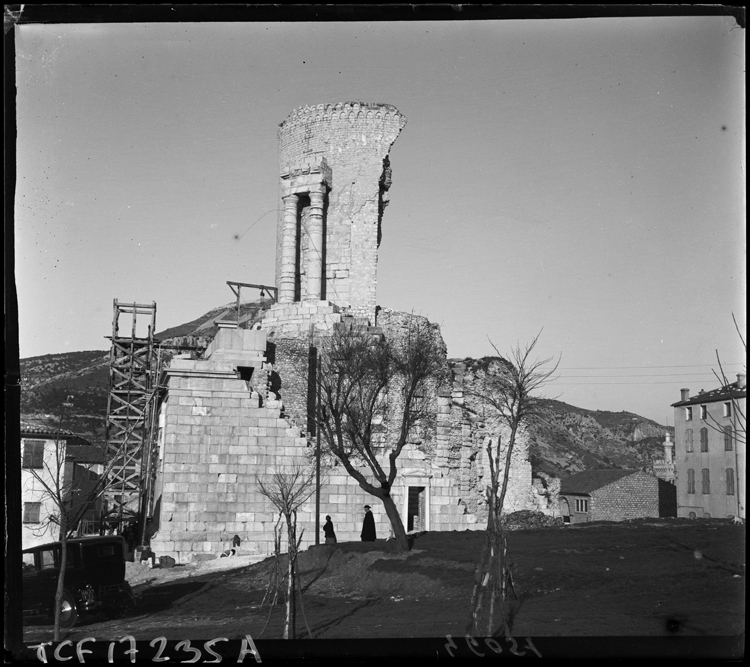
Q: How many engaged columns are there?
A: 2